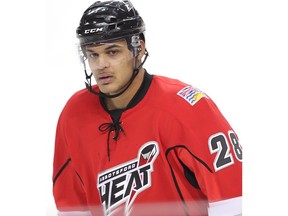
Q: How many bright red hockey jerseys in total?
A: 1